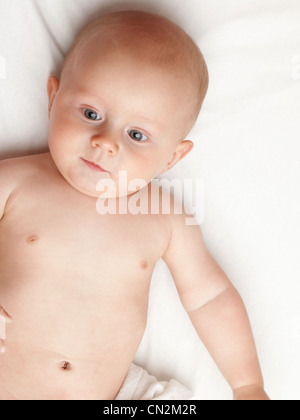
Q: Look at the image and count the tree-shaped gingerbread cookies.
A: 0